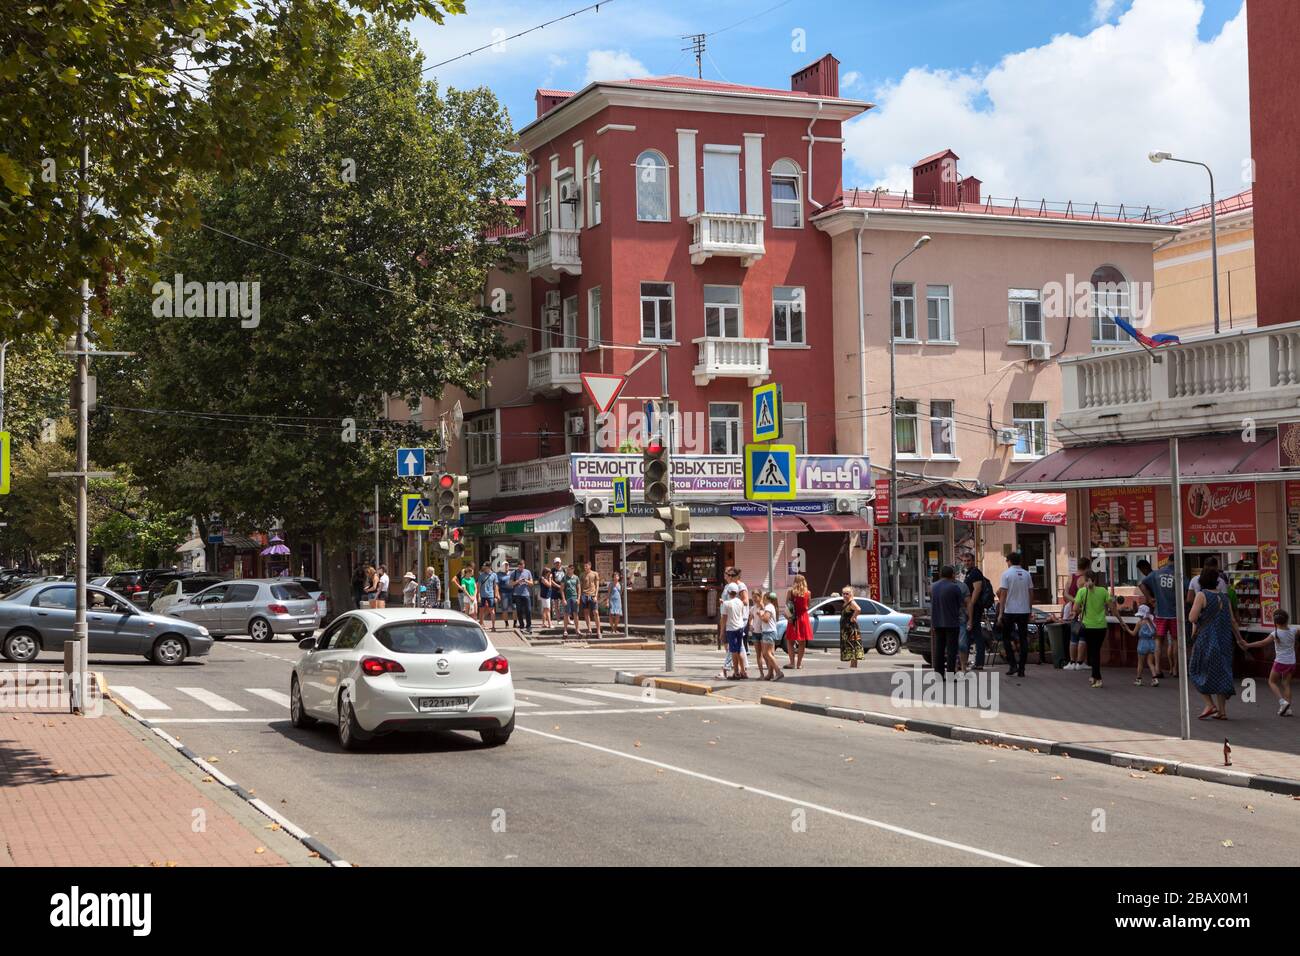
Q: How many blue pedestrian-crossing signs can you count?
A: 4